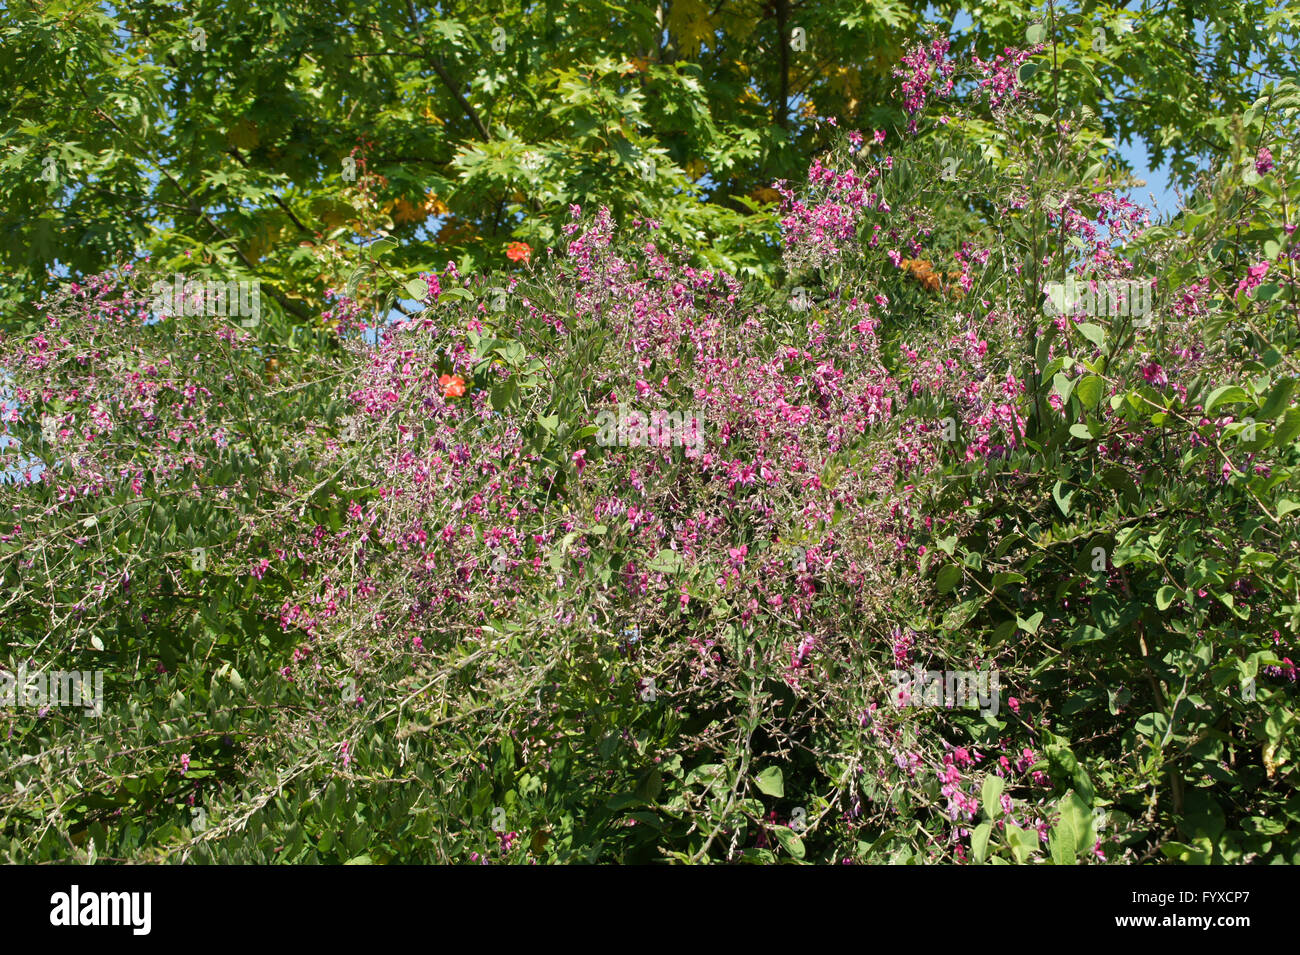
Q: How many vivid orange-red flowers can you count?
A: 2